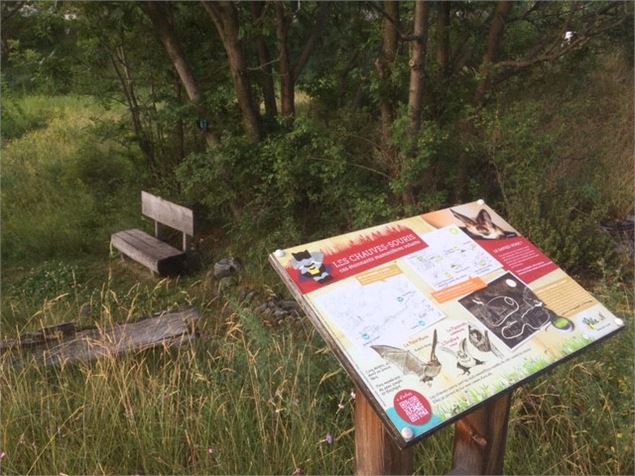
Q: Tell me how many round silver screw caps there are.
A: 4